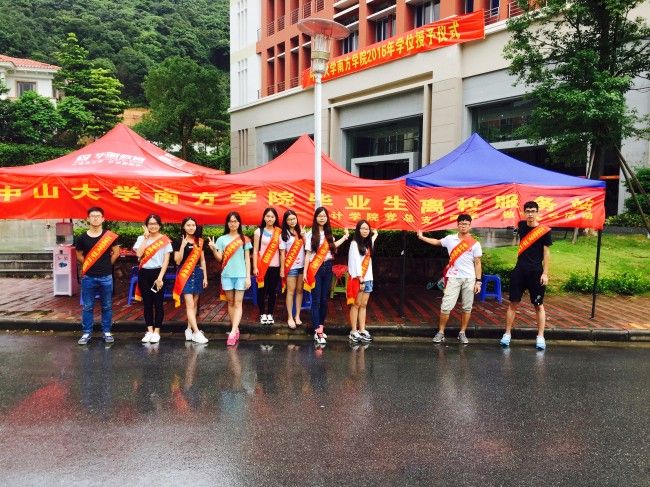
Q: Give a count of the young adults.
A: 10